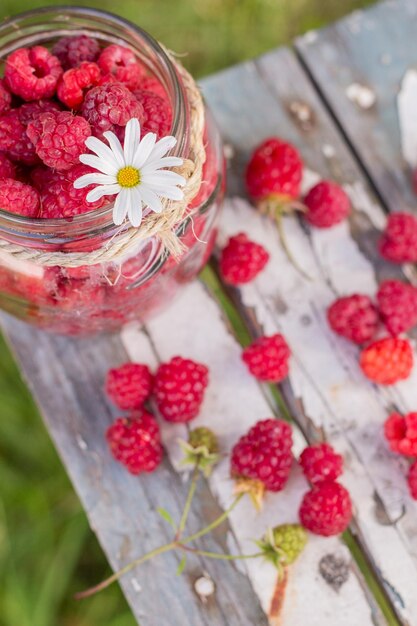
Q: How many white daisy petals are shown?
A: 14